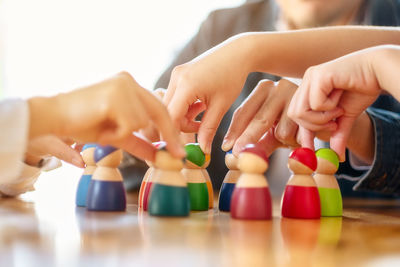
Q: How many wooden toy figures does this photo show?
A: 11